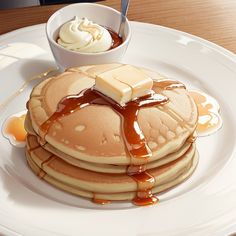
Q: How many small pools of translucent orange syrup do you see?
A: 2